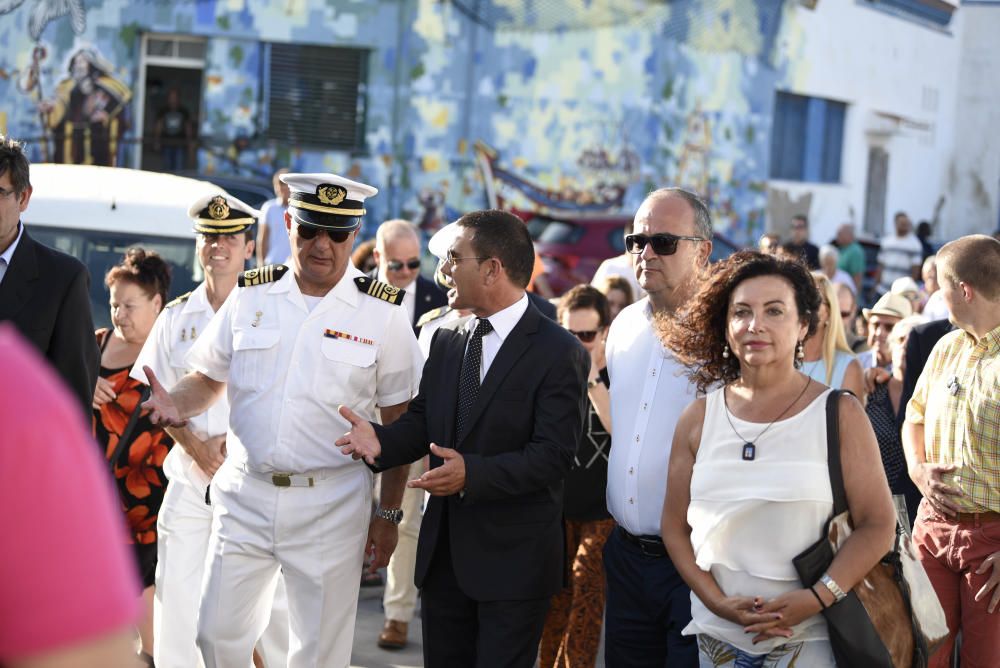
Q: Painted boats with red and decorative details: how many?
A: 1